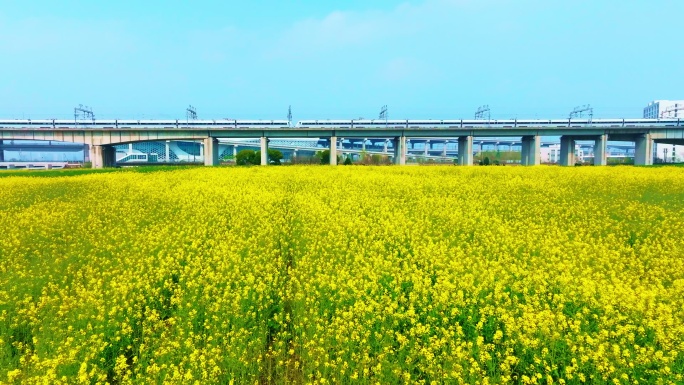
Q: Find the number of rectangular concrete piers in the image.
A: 10